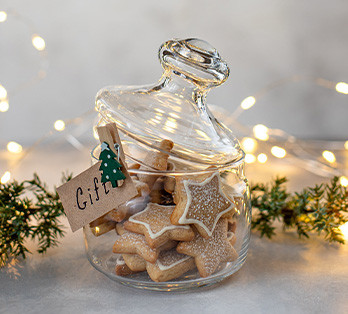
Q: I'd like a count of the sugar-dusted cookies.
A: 5